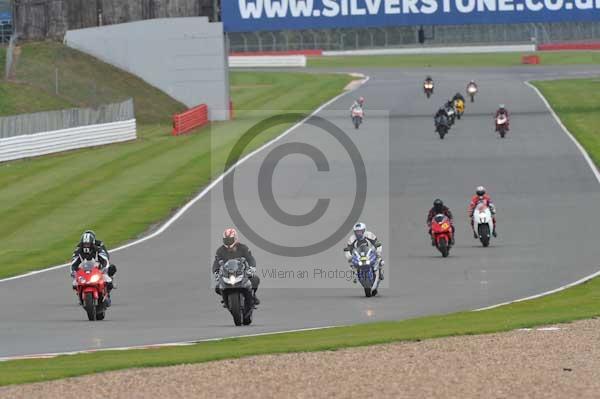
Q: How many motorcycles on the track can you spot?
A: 12